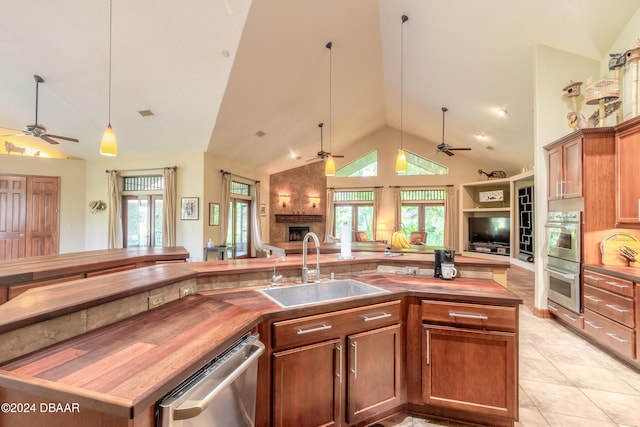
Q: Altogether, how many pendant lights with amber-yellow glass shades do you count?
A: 3